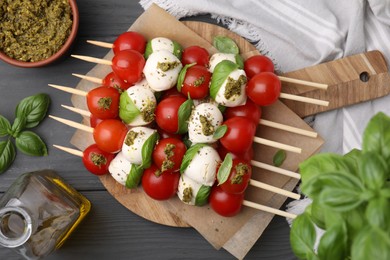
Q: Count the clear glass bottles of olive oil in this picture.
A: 1